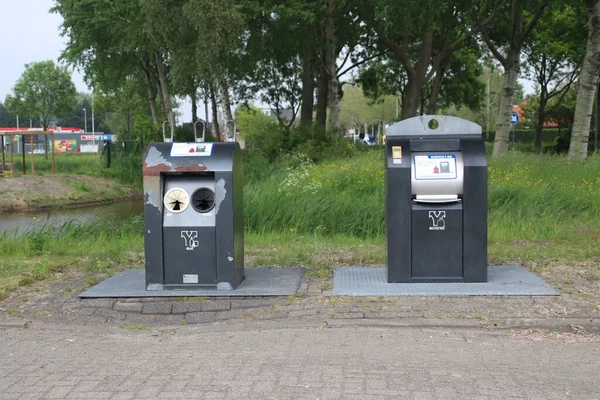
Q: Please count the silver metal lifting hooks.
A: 3